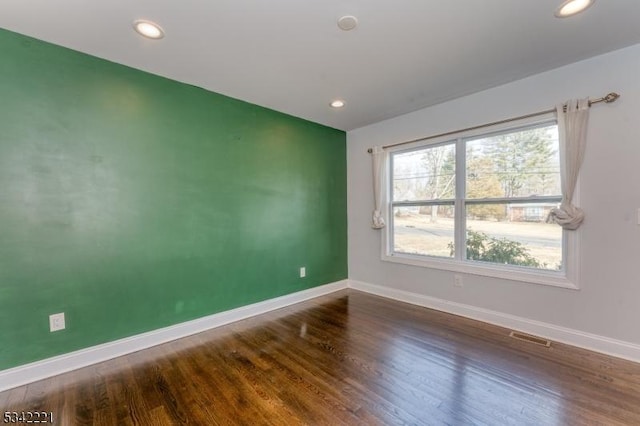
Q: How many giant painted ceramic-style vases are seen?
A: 0